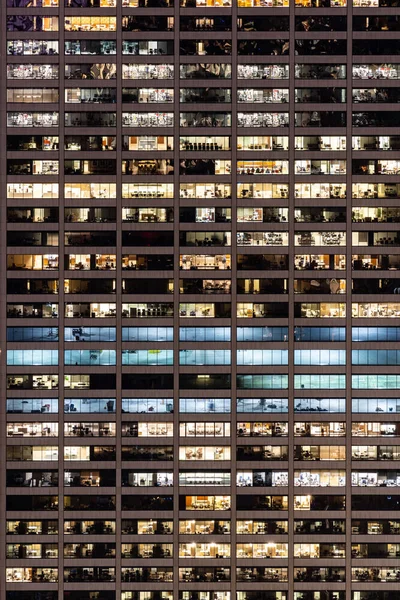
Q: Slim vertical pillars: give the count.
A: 7